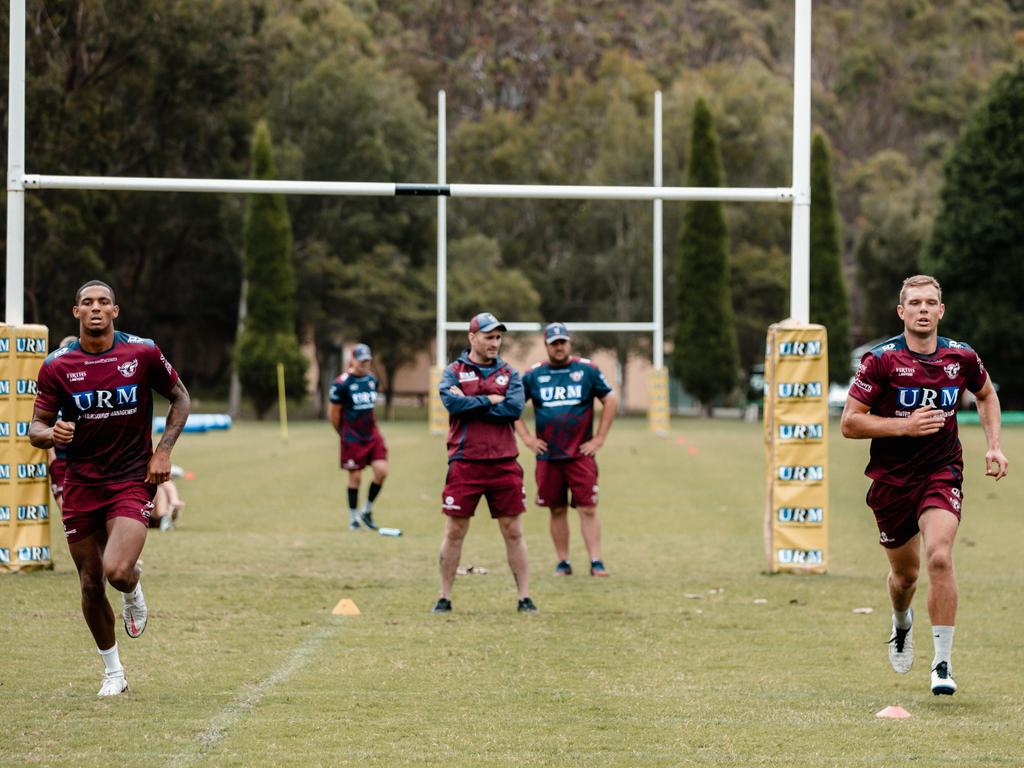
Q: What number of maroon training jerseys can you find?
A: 2